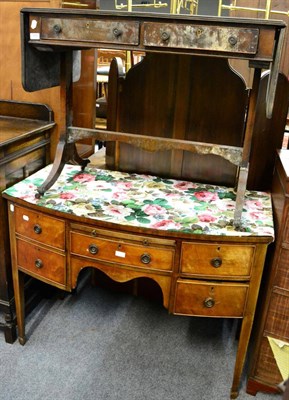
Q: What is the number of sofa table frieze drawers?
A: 2